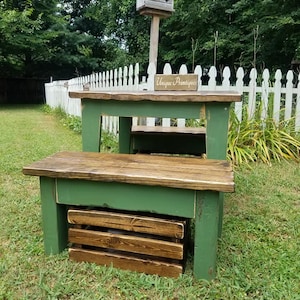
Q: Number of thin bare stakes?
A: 3